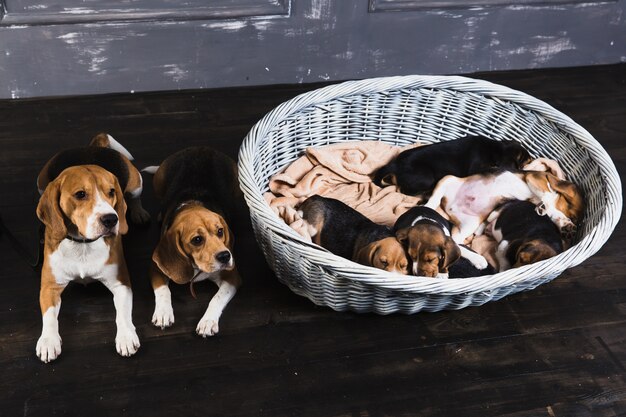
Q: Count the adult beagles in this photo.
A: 2